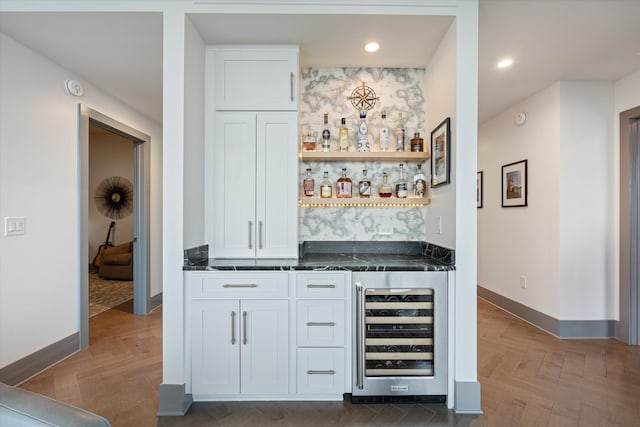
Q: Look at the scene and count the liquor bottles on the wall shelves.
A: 14